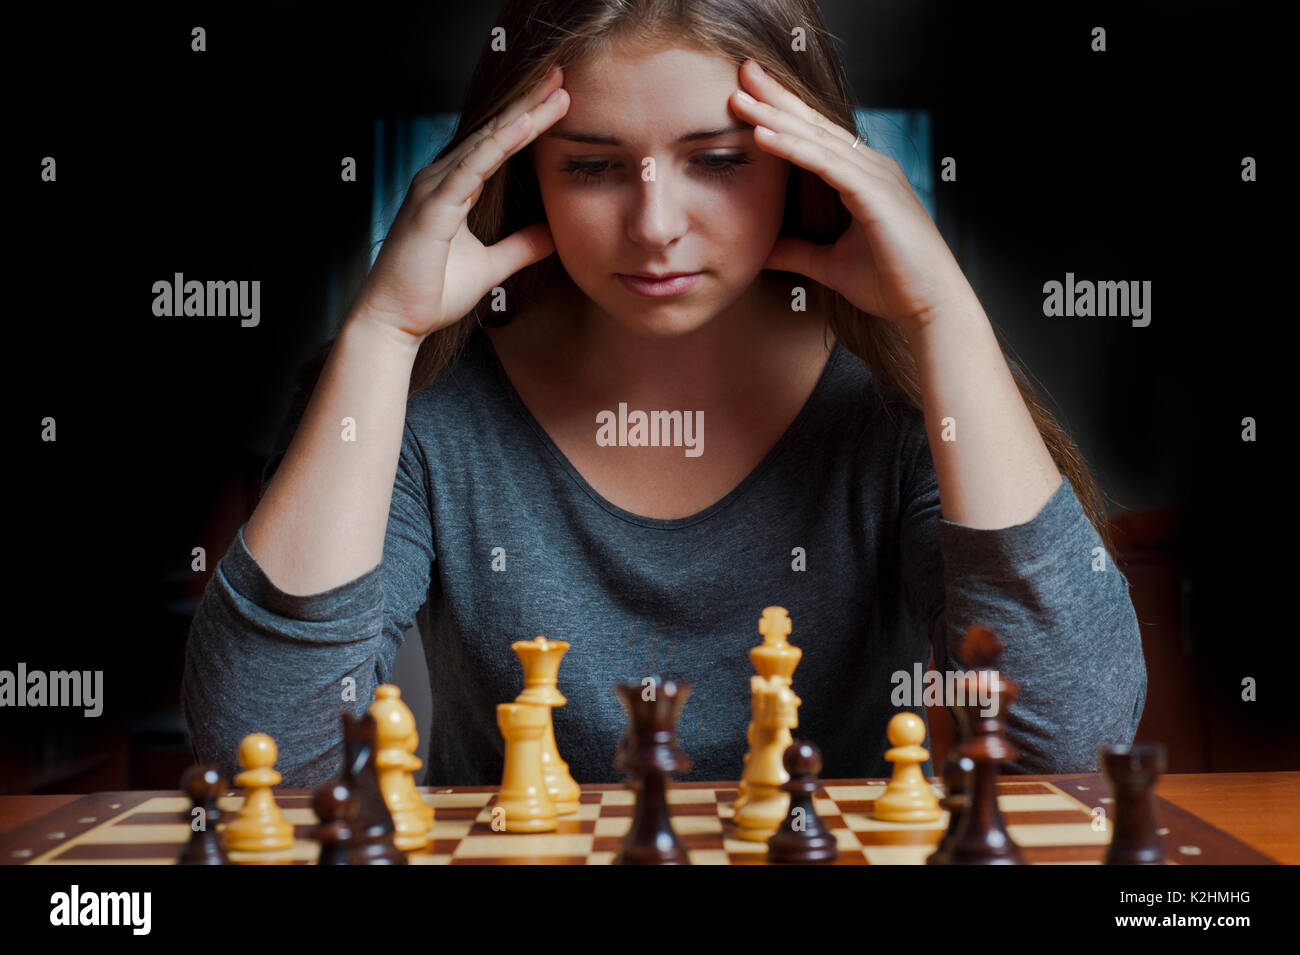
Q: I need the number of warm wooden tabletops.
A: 1